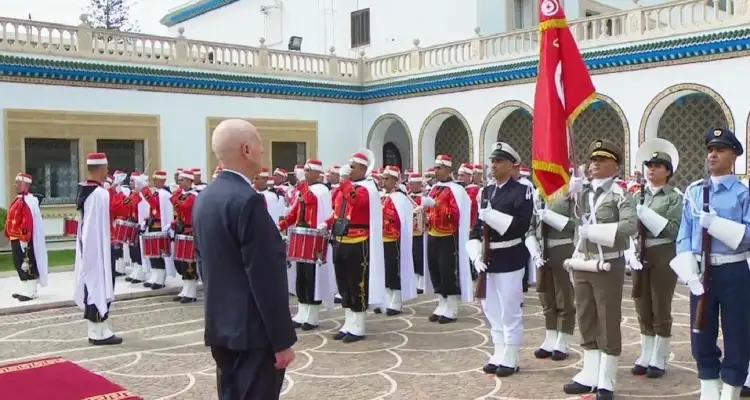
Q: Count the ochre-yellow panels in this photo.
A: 2